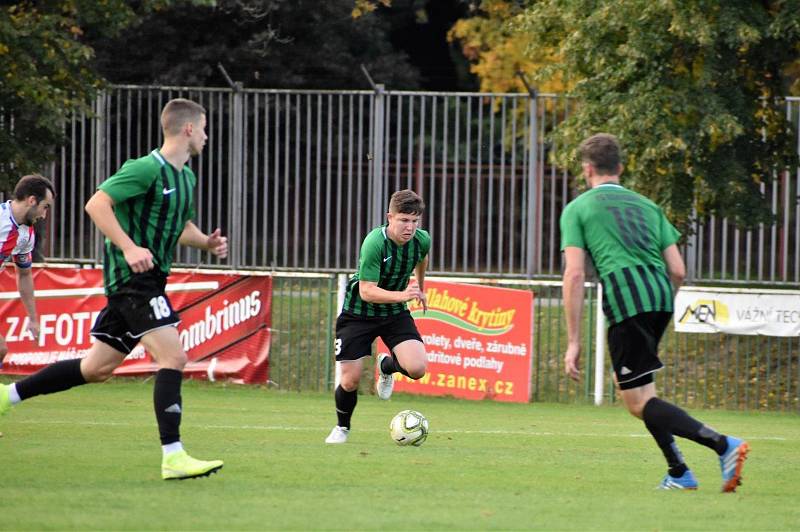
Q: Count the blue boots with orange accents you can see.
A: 2